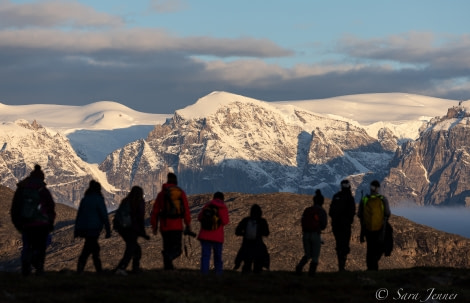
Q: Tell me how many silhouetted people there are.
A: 9